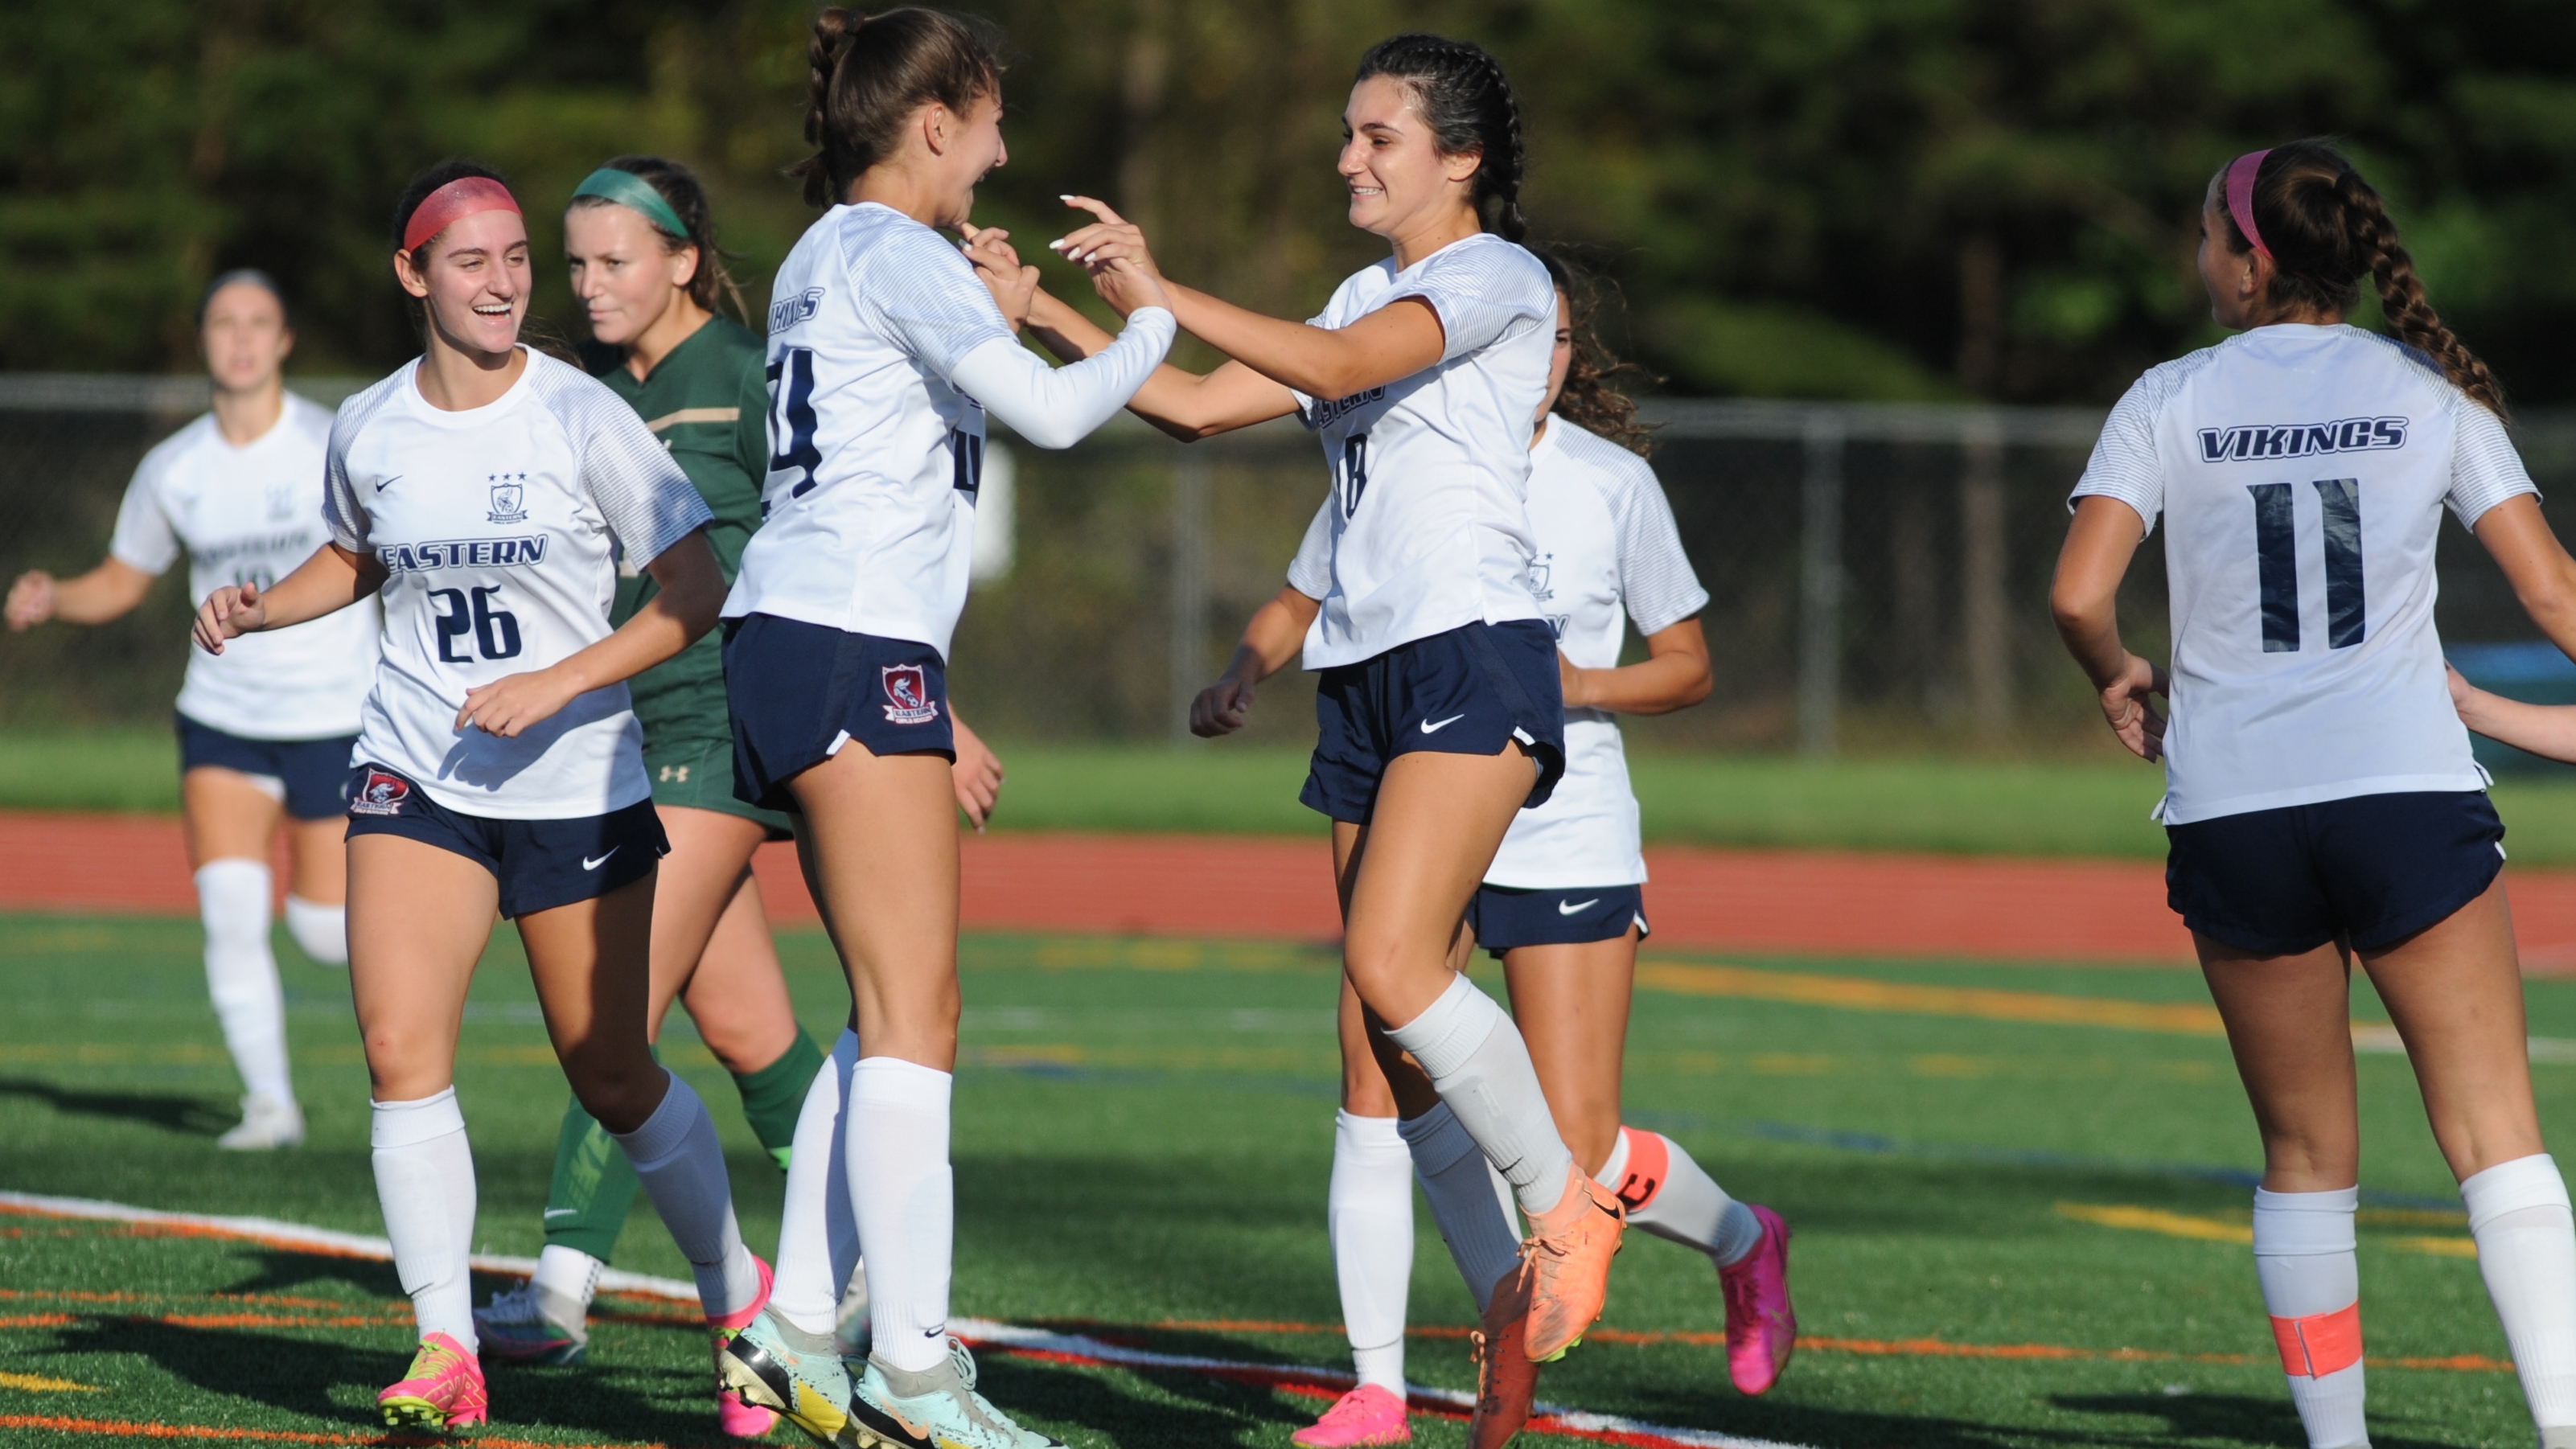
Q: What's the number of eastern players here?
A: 6